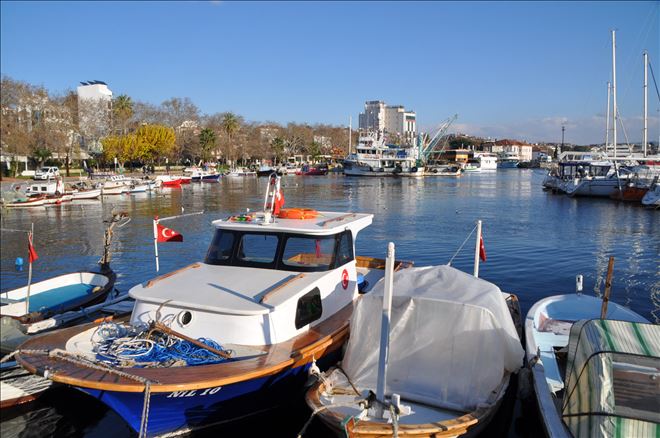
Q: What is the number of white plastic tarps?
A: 1